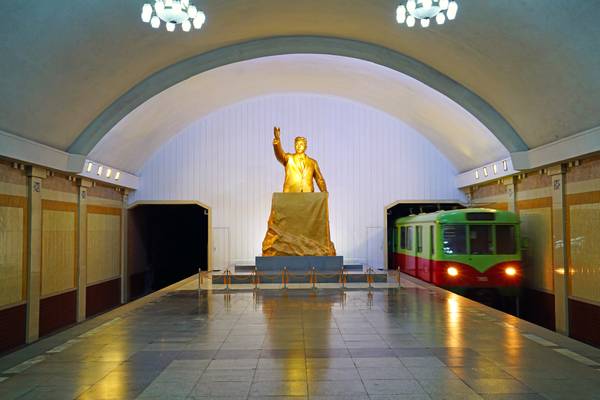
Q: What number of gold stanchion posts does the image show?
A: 8